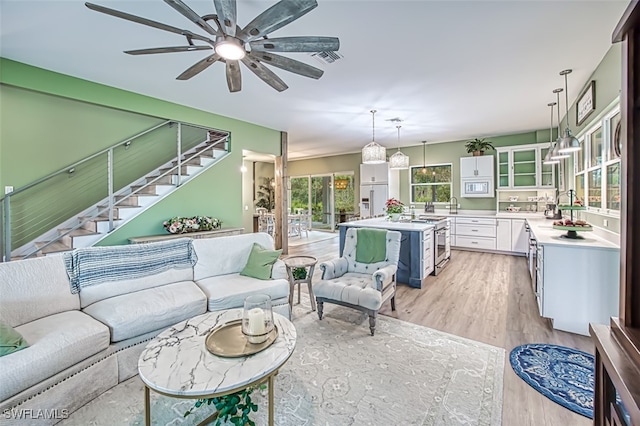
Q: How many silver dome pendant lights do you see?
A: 3